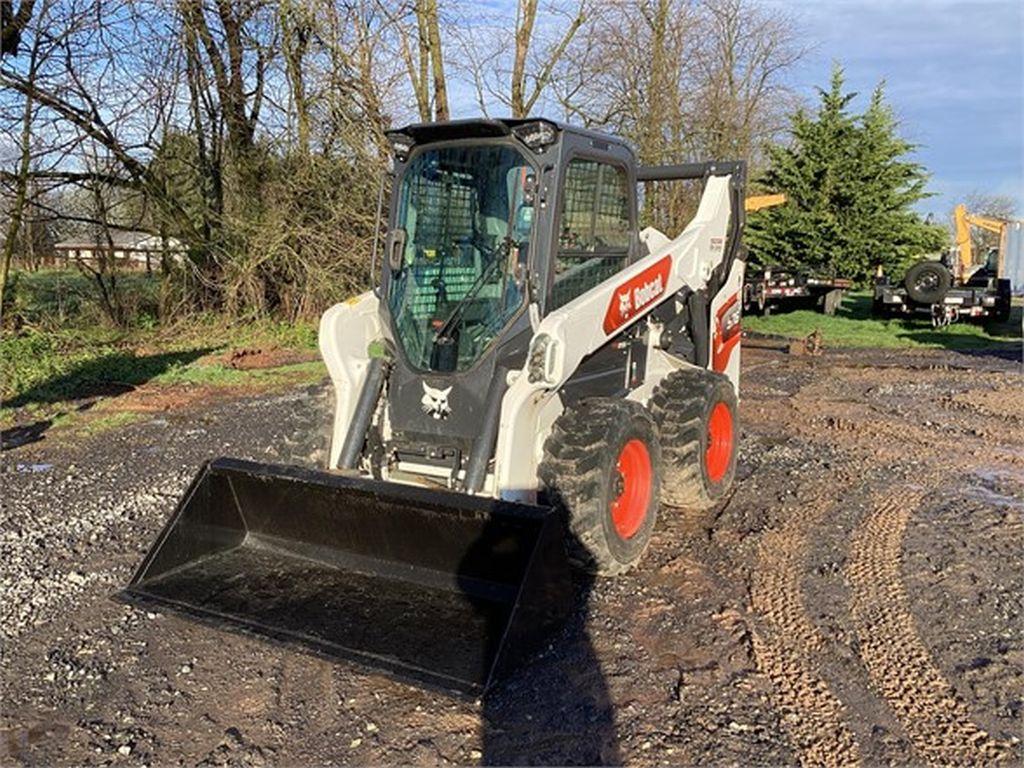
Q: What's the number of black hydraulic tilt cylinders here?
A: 2